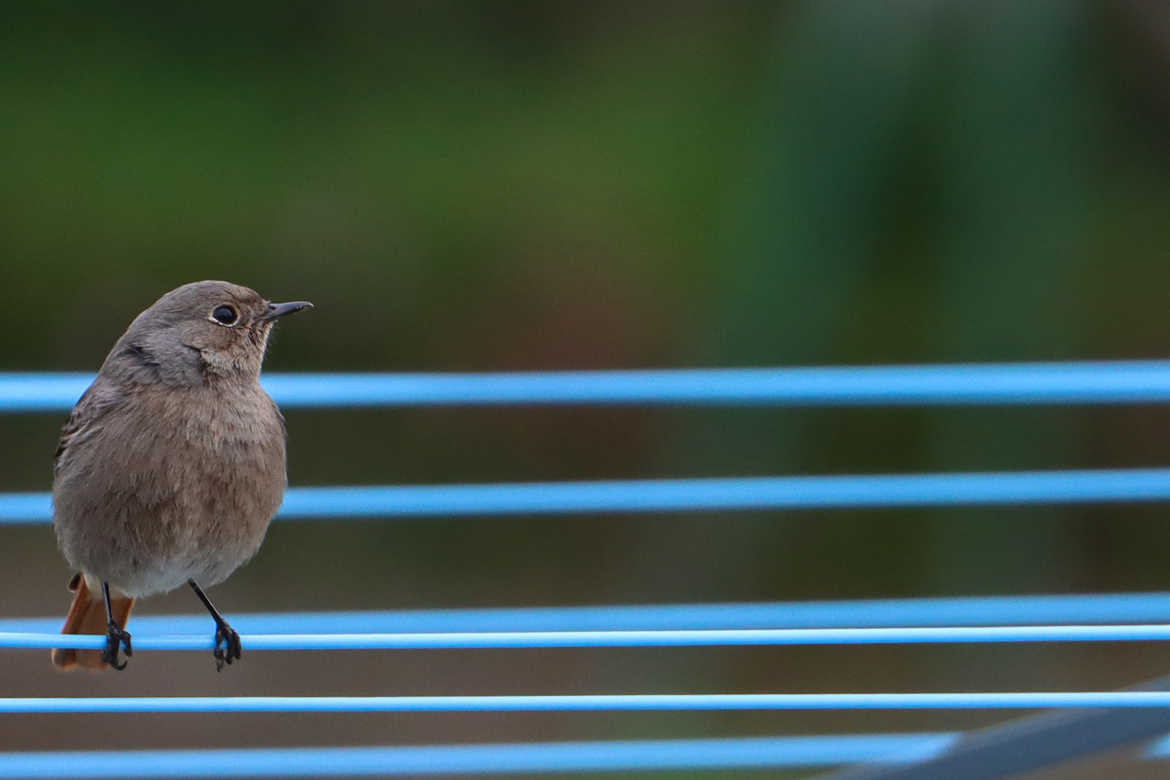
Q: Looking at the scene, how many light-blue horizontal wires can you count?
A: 6